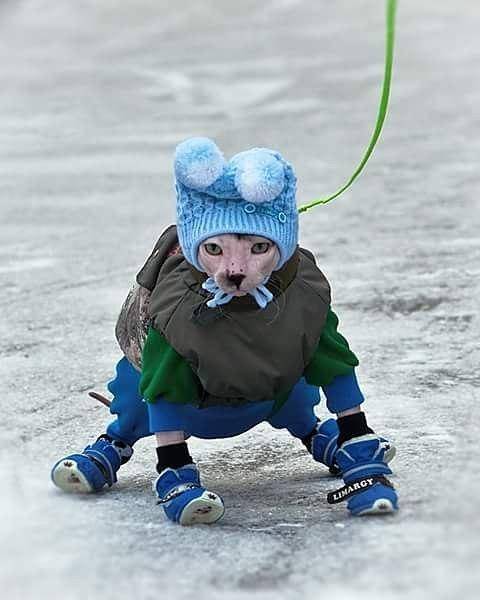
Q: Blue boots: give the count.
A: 4